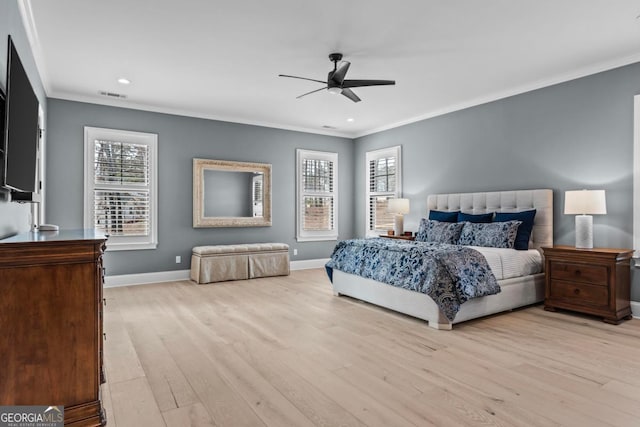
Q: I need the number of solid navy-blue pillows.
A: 3